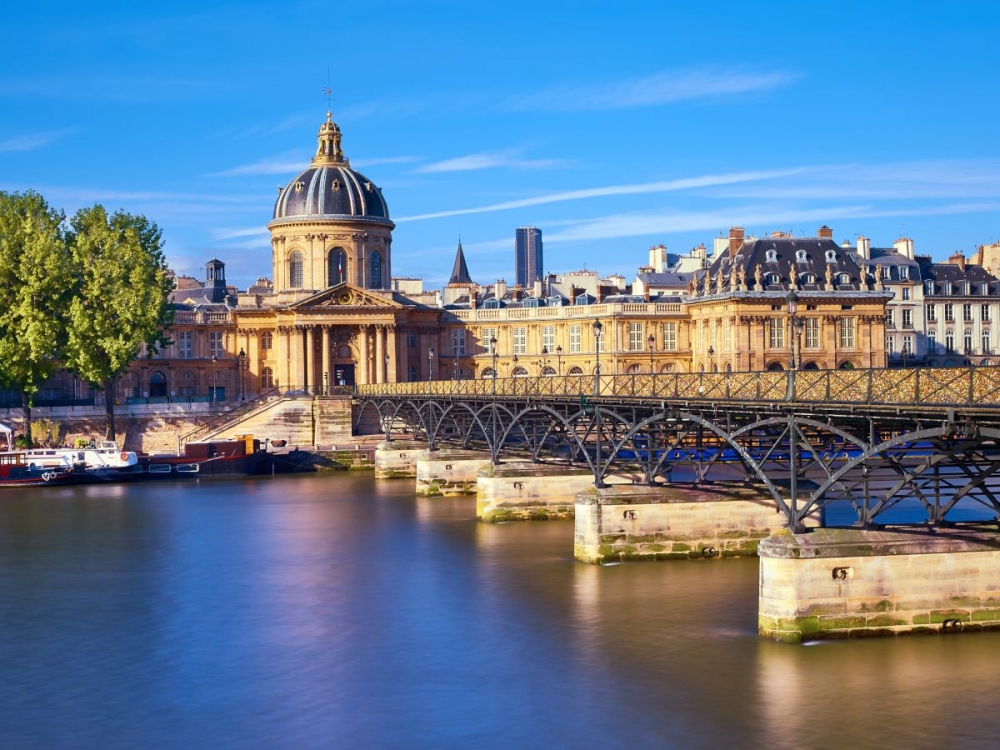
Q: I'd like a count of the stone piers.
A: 5